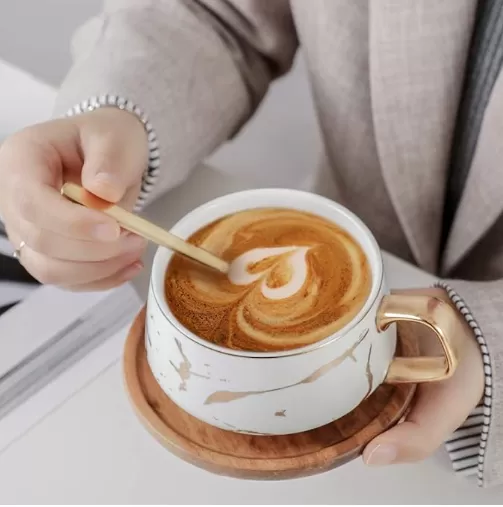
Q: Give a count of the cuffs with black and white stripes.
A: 2